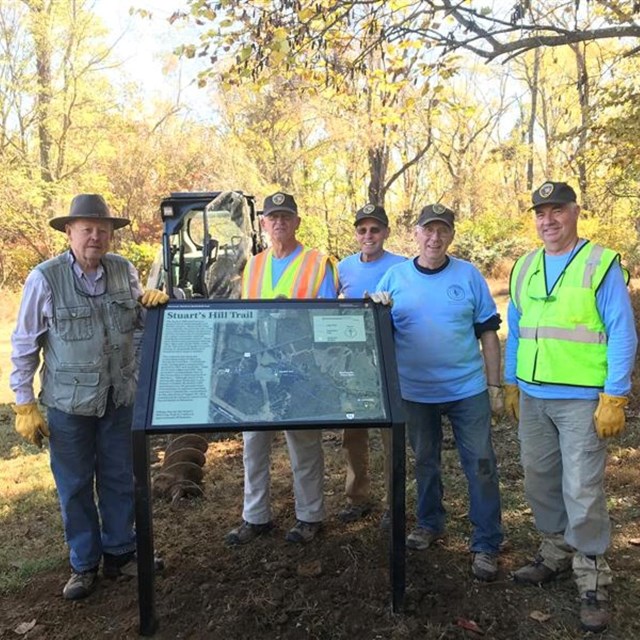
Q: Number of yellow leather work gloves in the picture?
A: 4